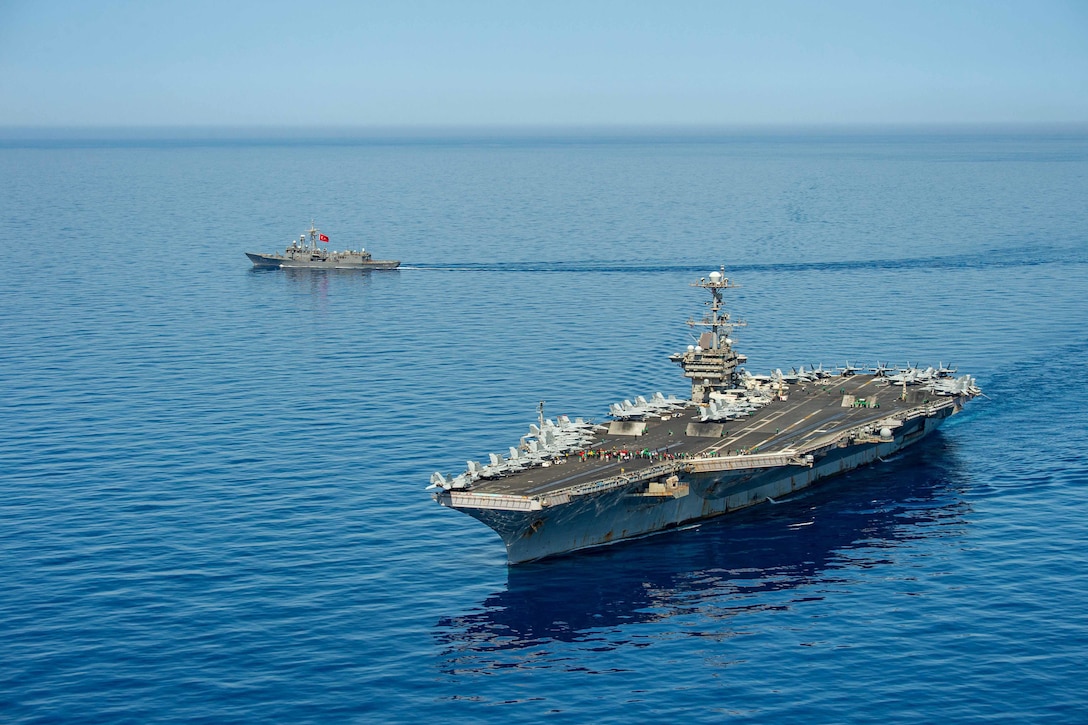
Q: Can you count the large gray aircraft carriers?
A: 1